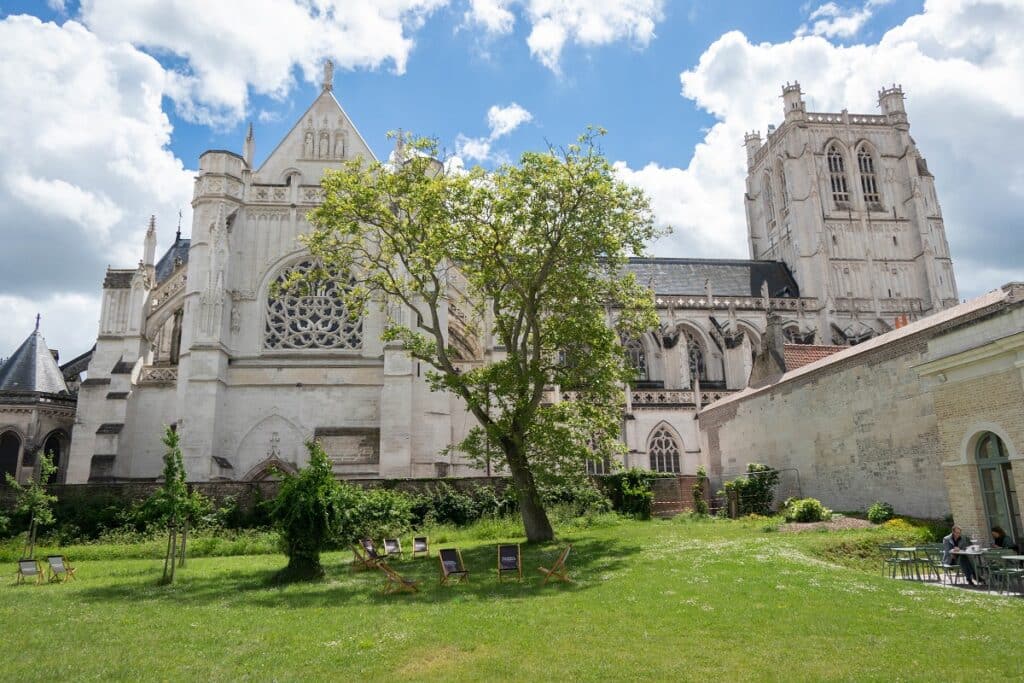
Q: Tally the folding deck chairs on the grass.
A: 10